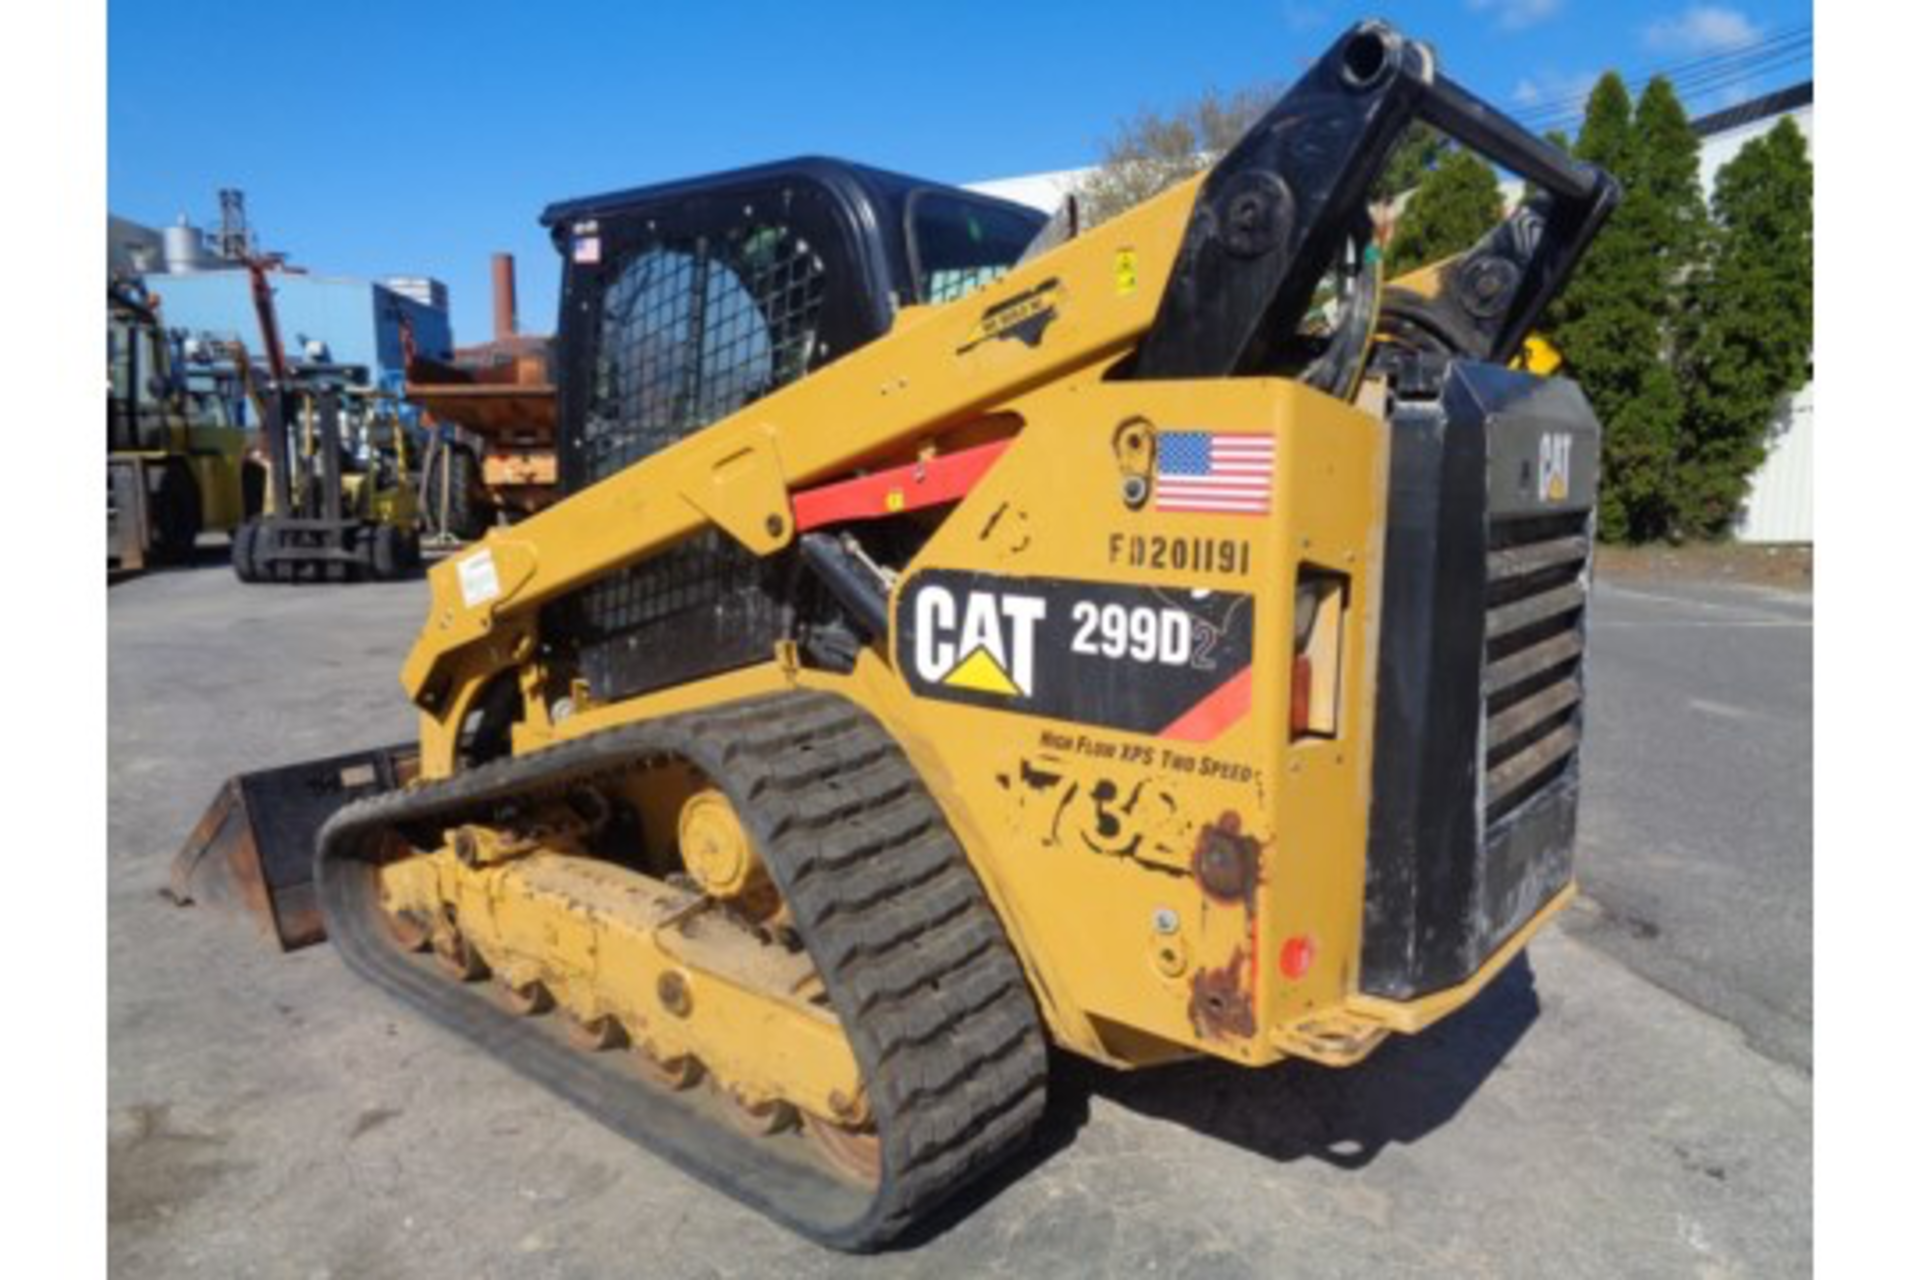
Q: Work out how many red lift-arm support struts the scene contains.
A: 1